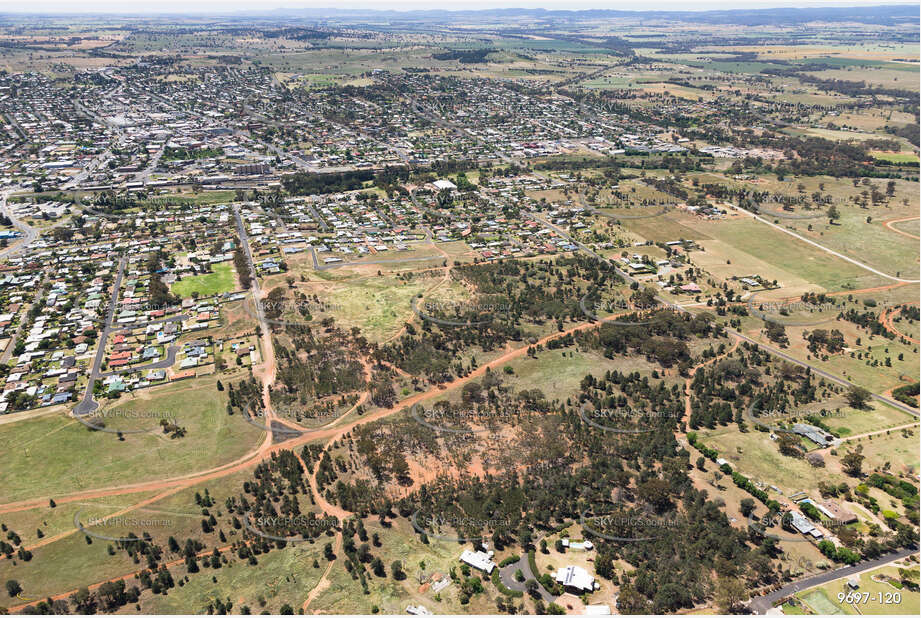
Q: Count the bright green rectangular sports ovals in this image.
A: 1